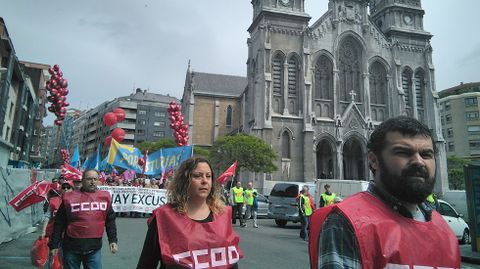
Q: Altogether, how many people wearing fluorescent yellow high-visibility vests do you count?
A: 5